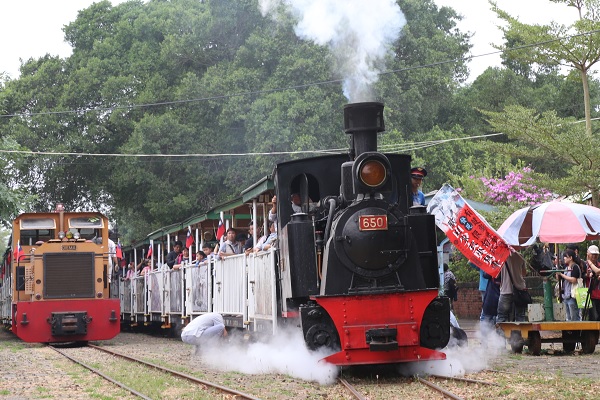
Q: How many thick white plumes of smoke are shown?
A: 3